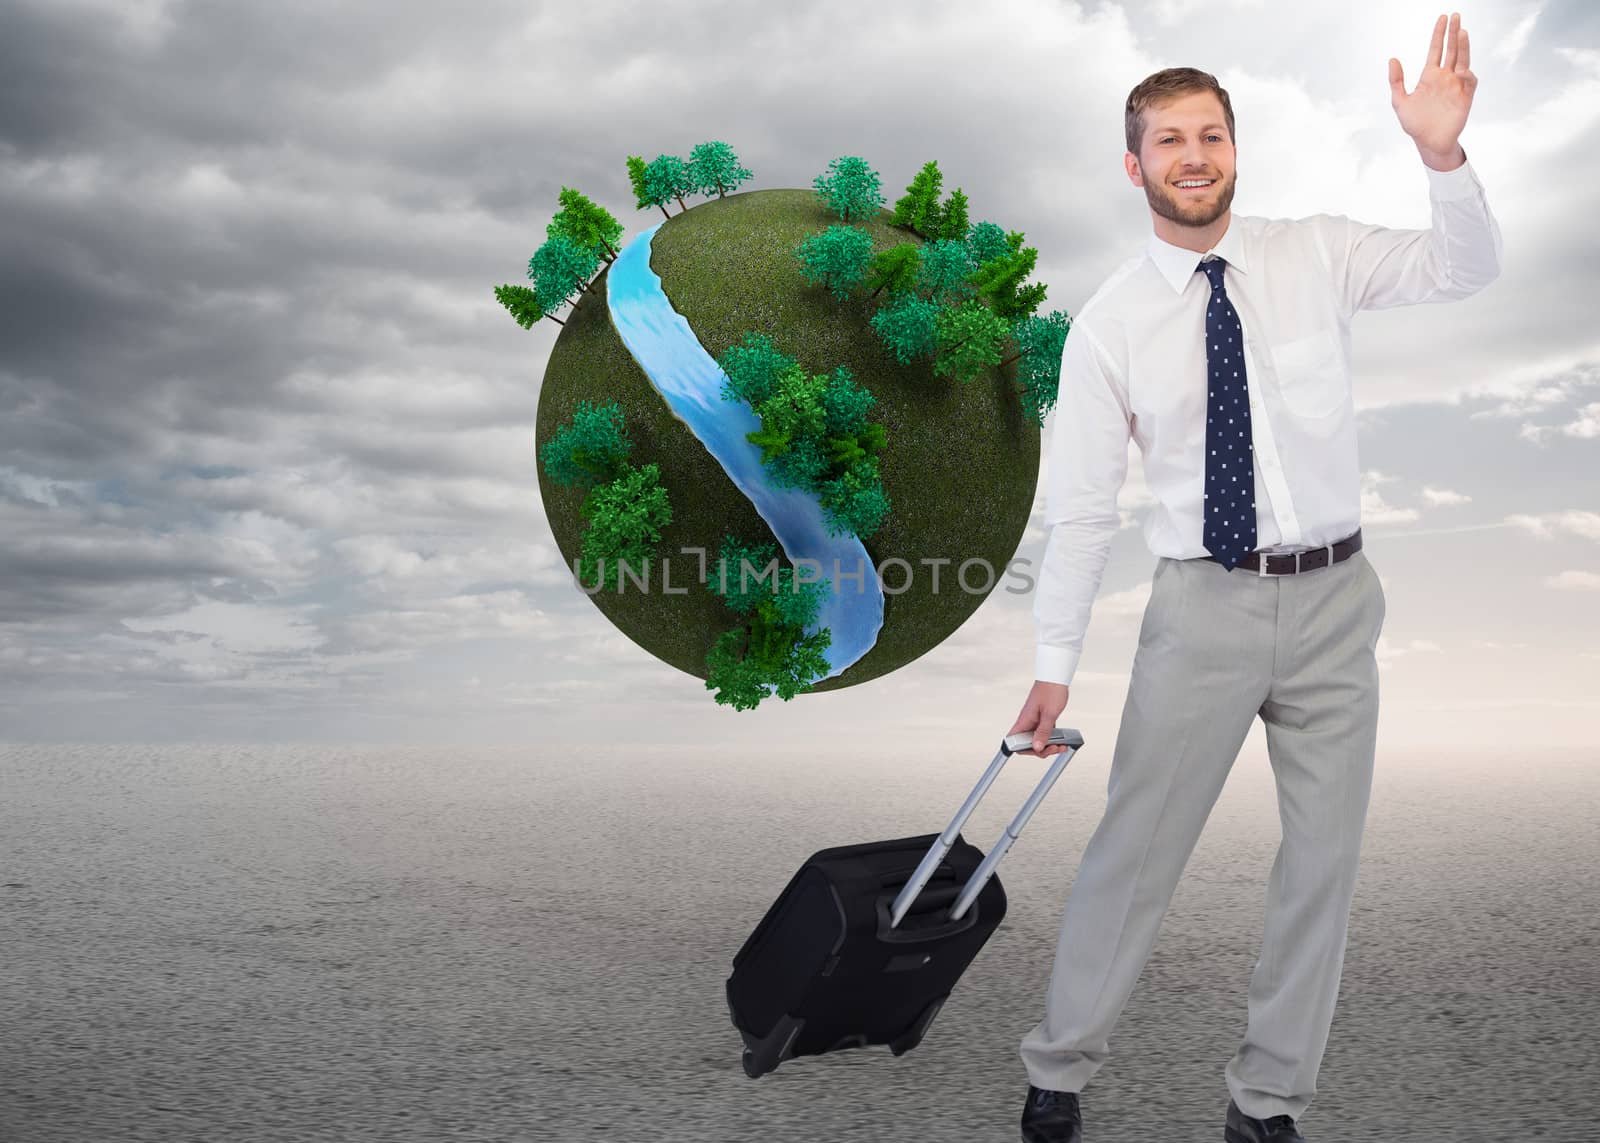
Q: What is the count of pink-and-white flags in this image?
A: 0